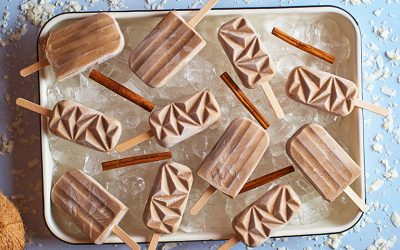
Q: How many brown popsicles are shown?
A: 11